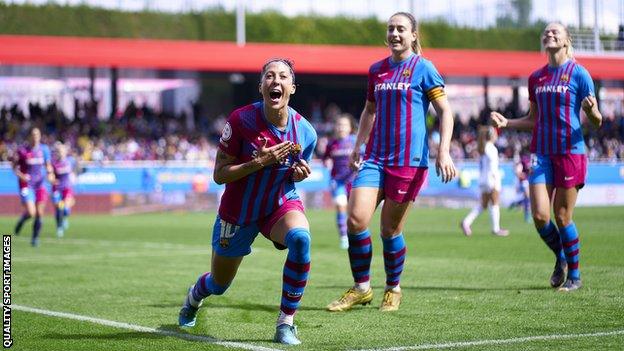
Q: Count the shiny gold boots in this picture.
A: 2